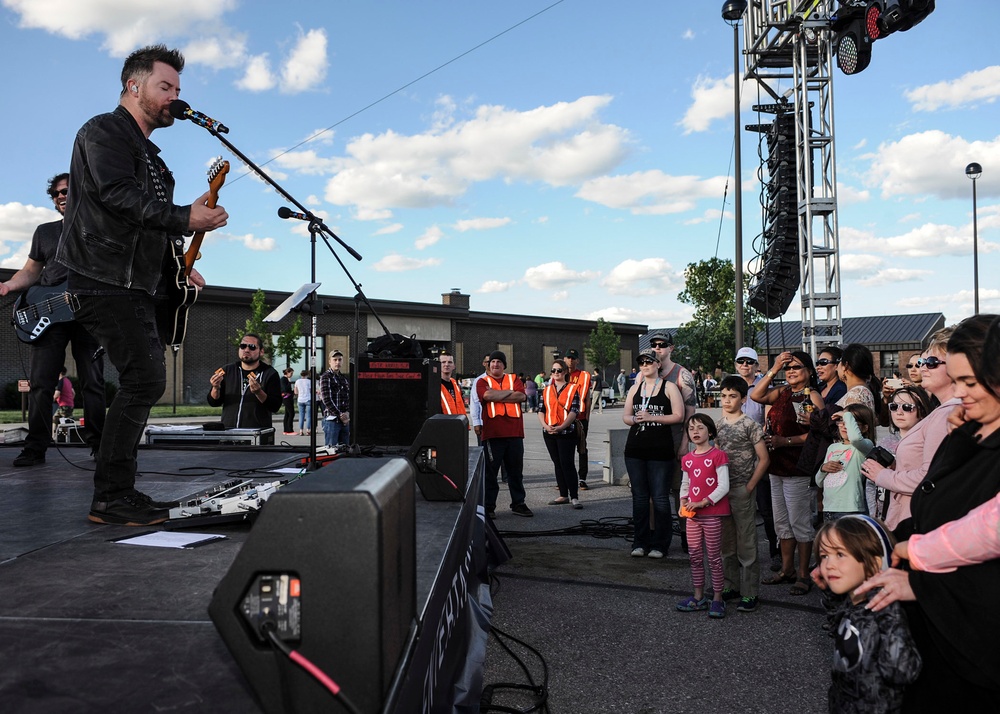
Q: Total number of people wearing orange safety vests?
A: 4